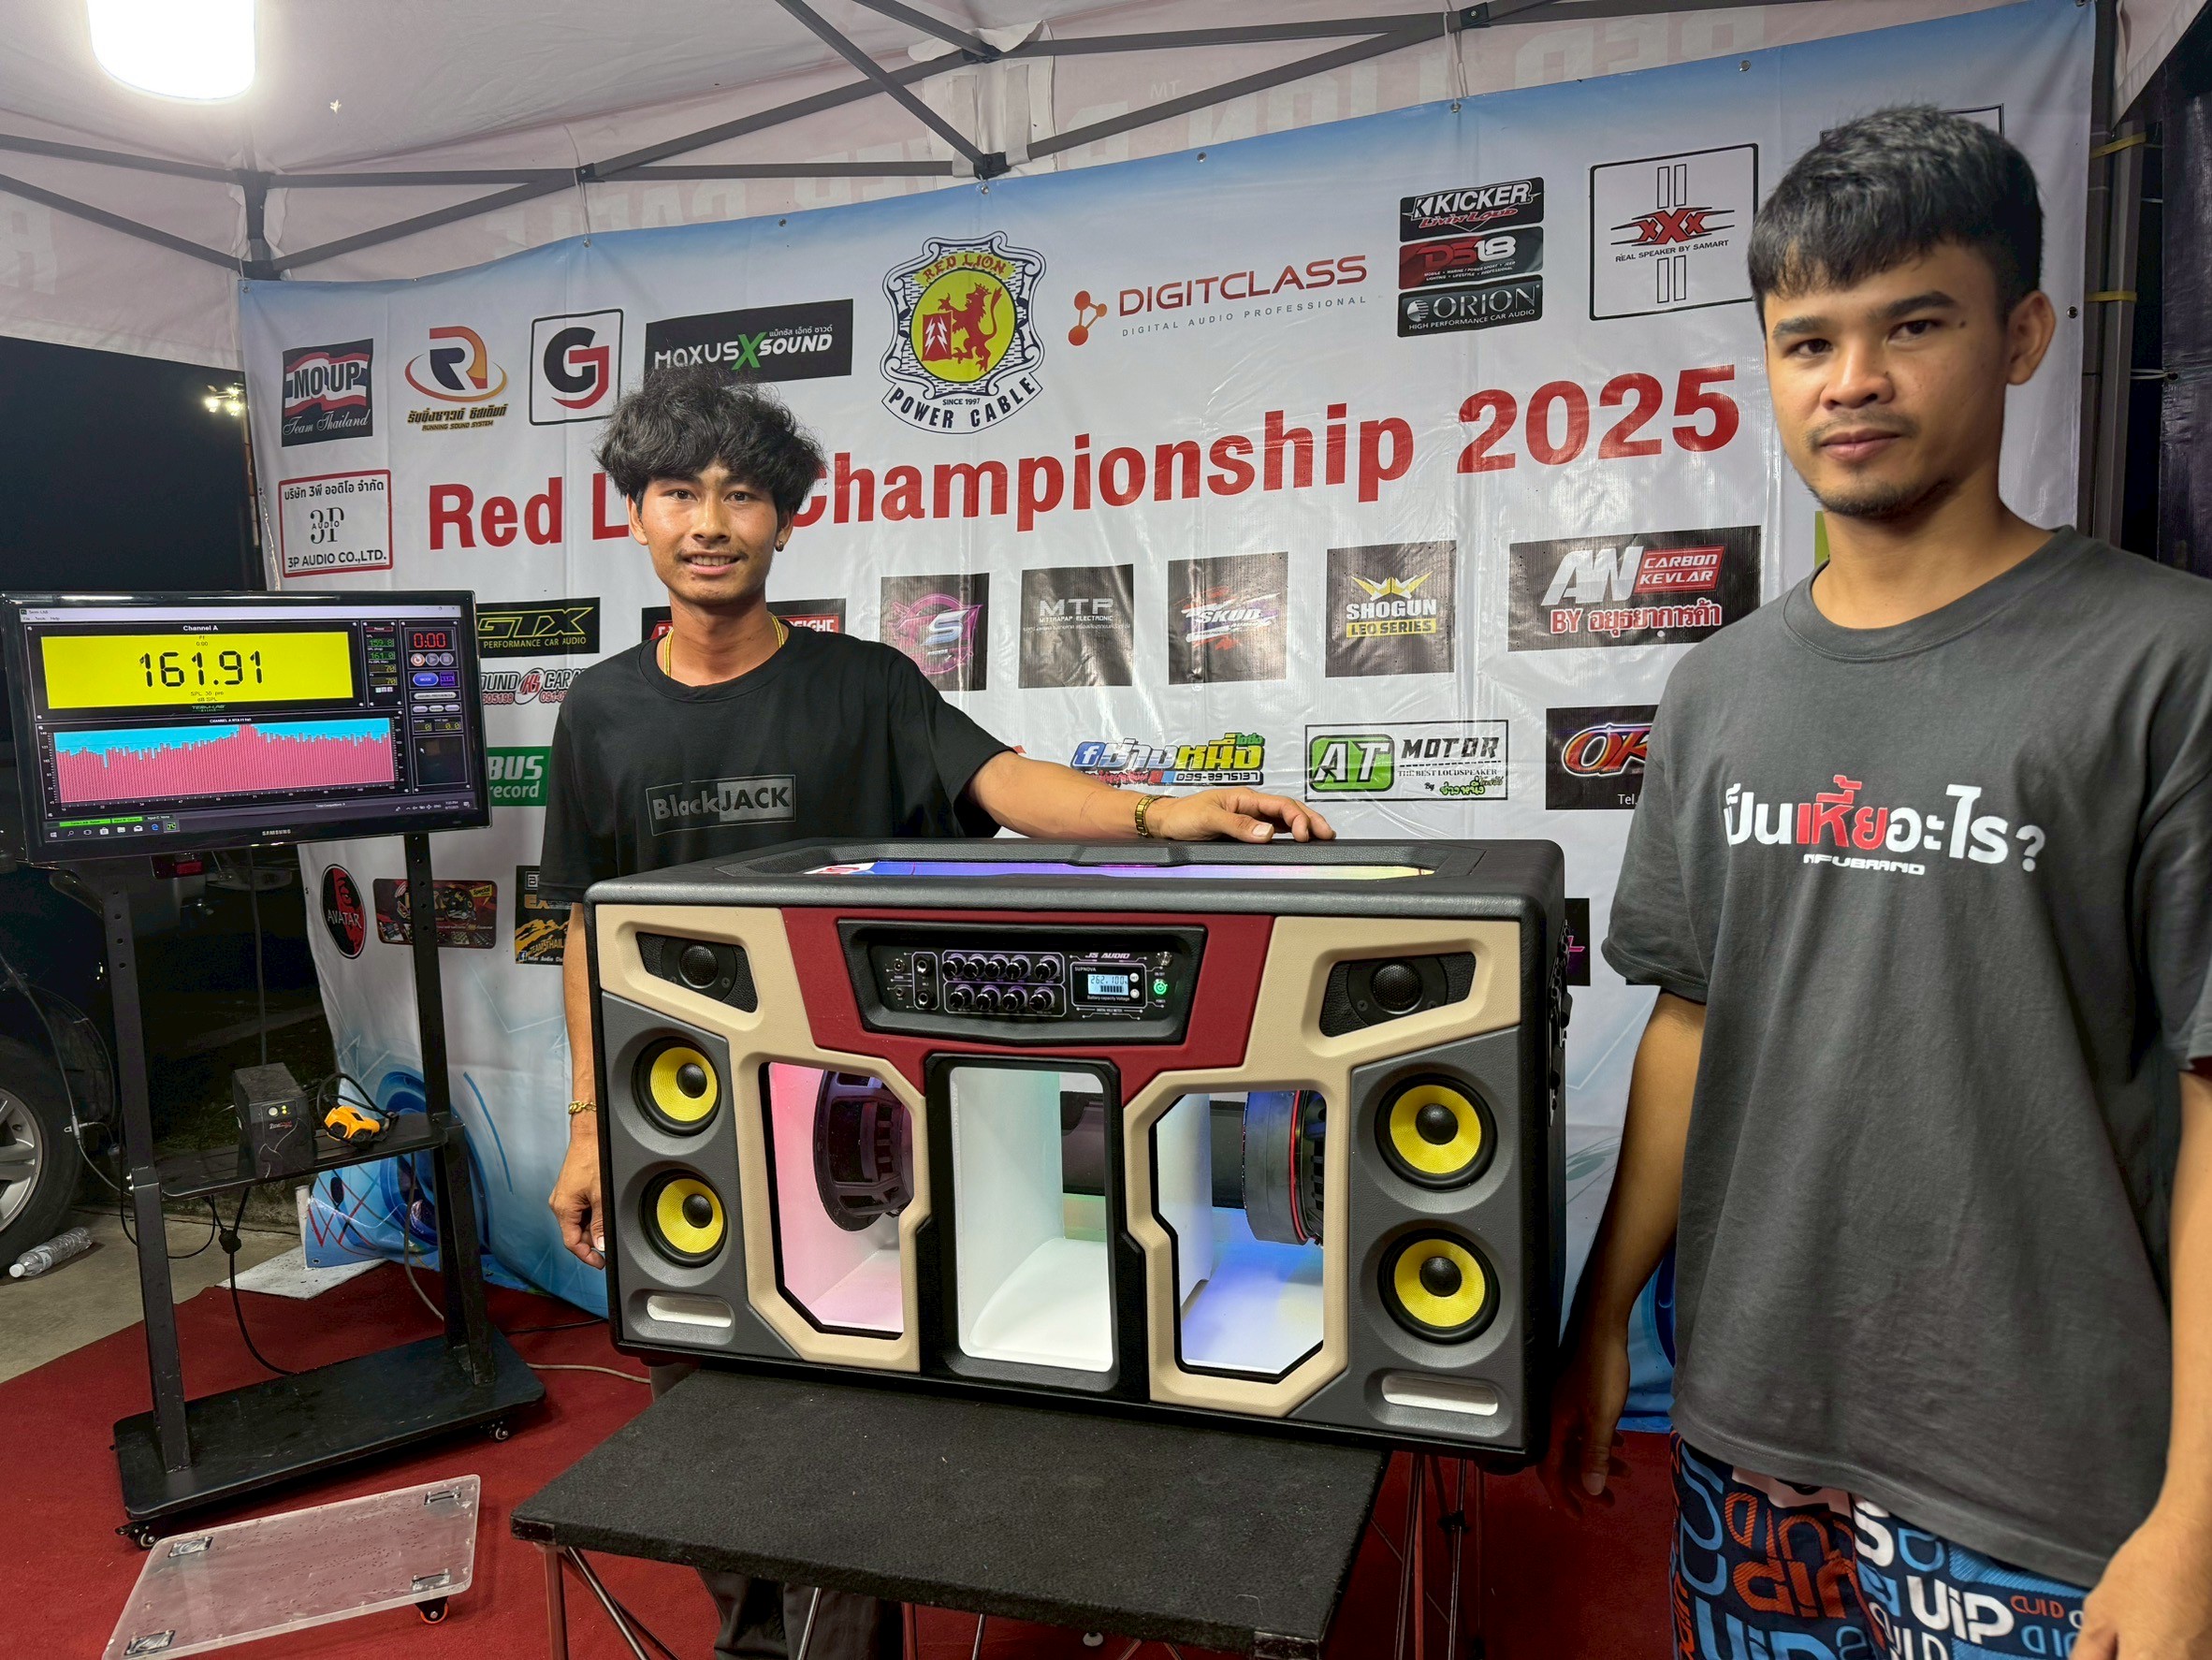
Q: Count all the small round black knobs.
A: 9